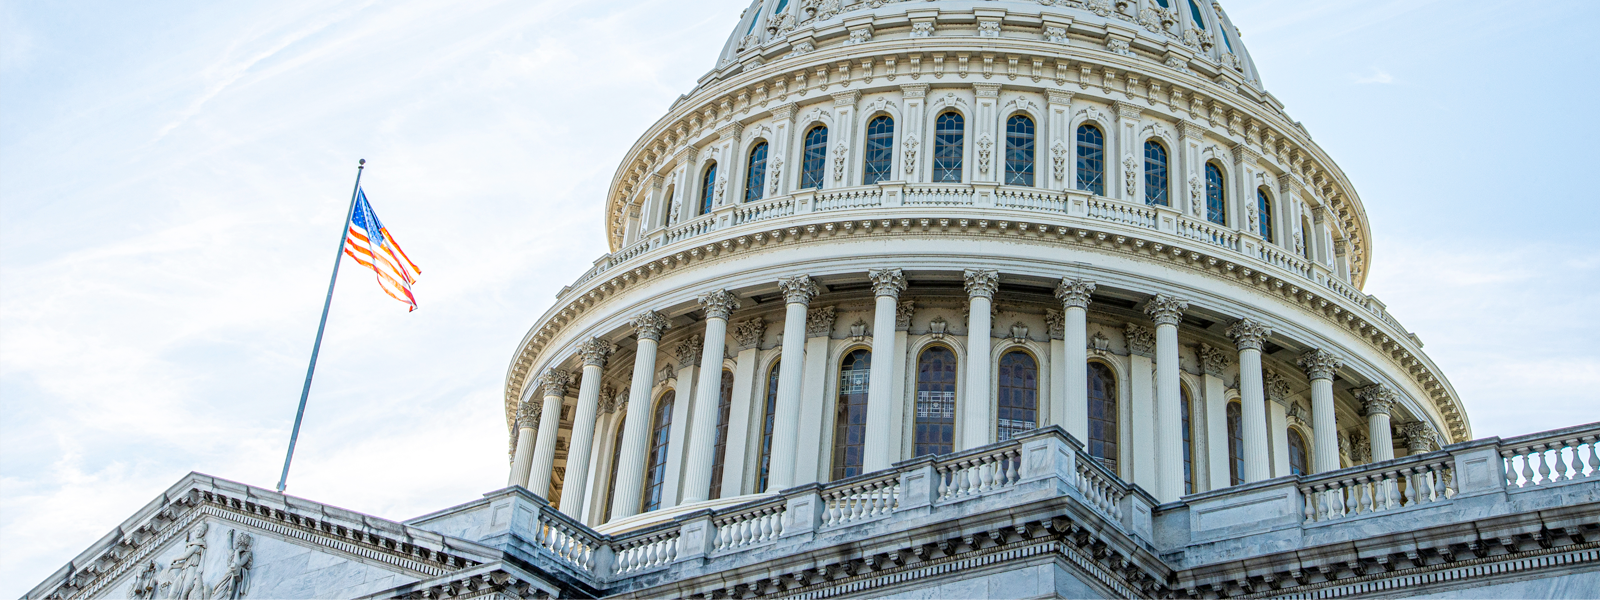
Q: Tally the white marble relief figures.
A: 3